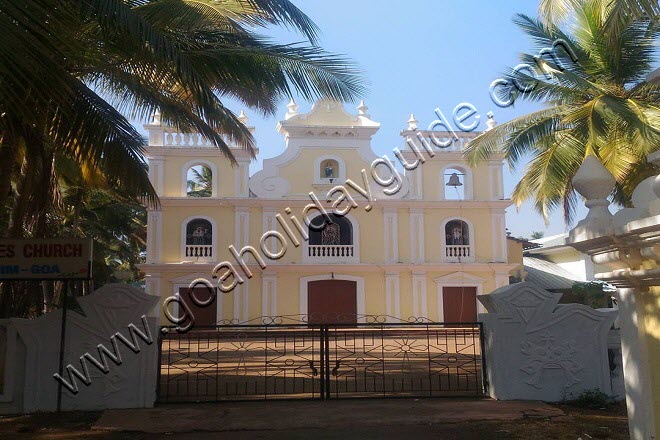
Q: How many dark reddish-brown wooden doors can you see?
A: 3